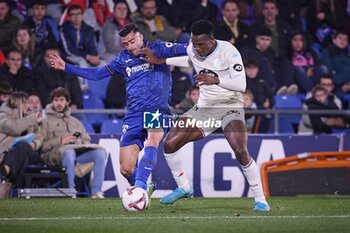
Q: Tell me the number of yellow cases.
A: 0